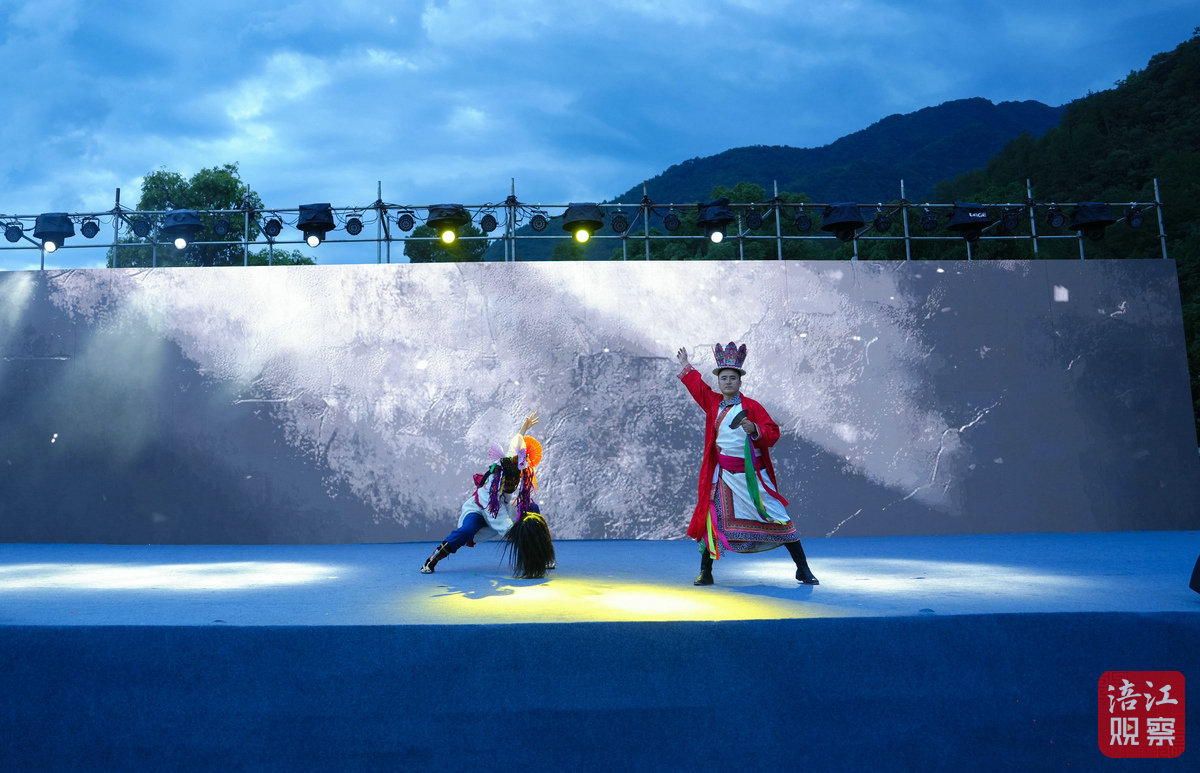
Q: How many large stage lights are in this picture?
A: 9